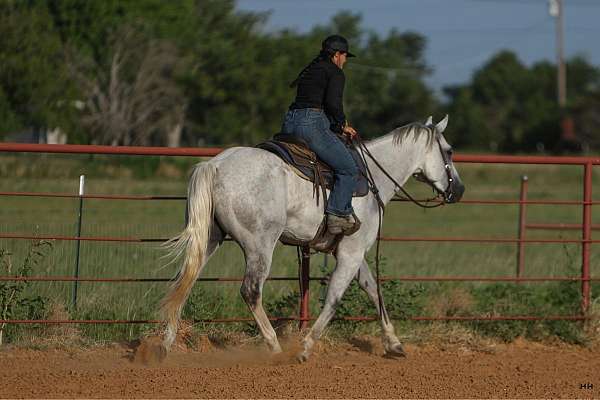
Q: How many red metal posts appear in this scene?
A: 3